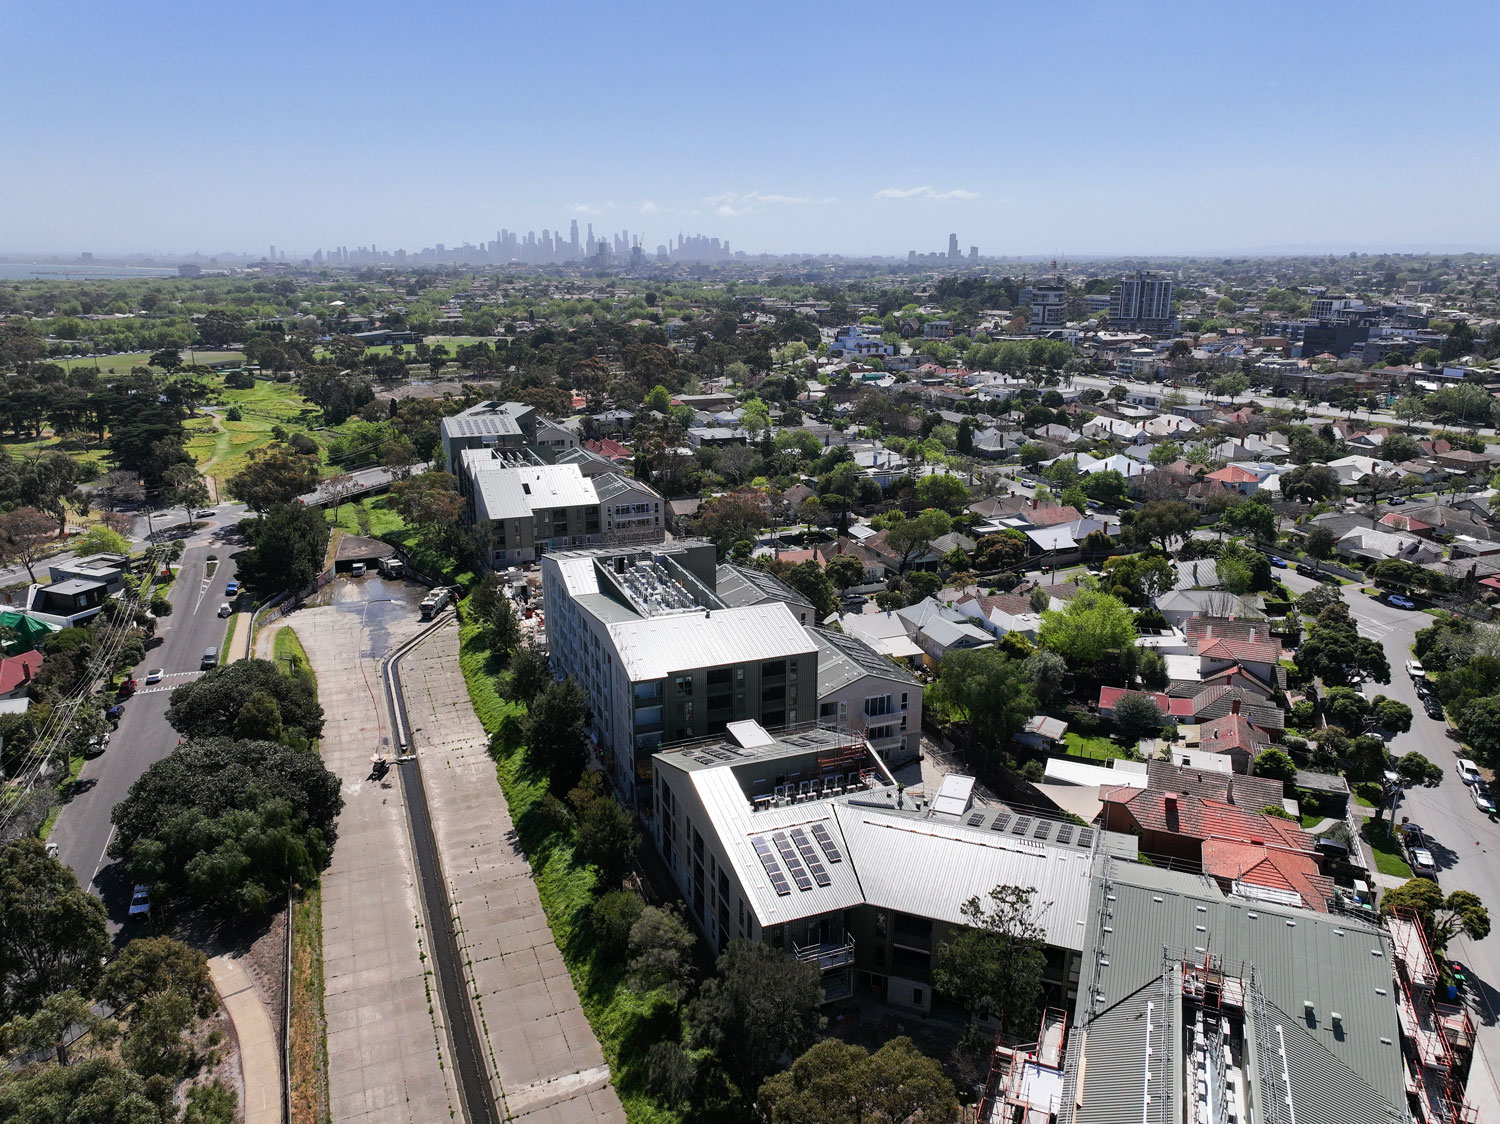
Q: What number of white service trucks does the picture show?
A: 3